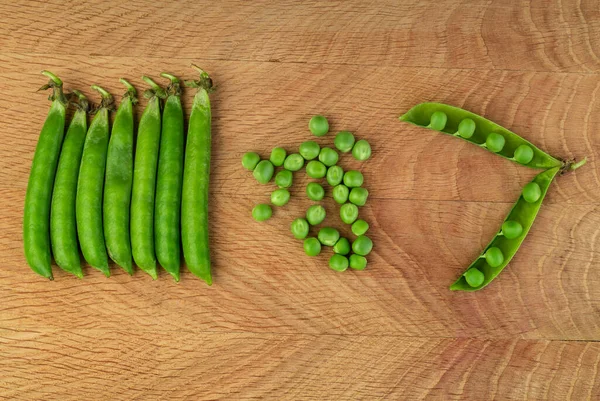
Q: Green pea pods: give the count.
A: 8